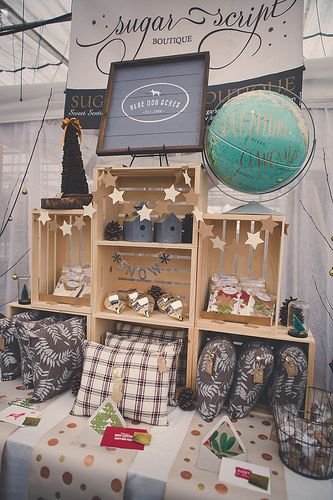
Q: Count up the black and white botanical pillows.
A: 6